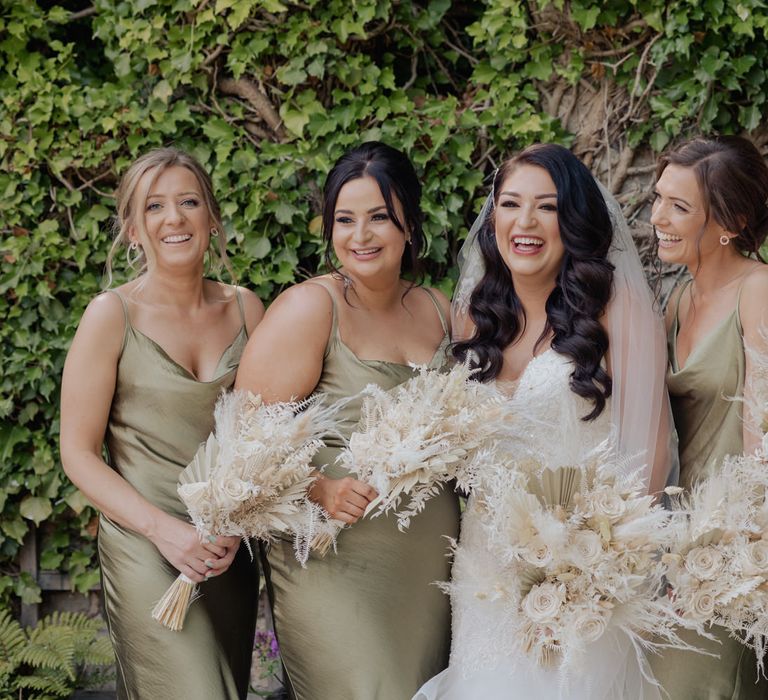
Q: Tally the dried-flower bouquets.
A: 4